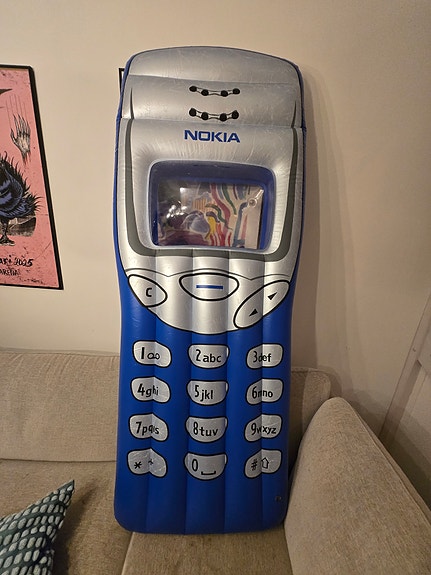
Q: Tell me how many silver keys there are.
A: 15